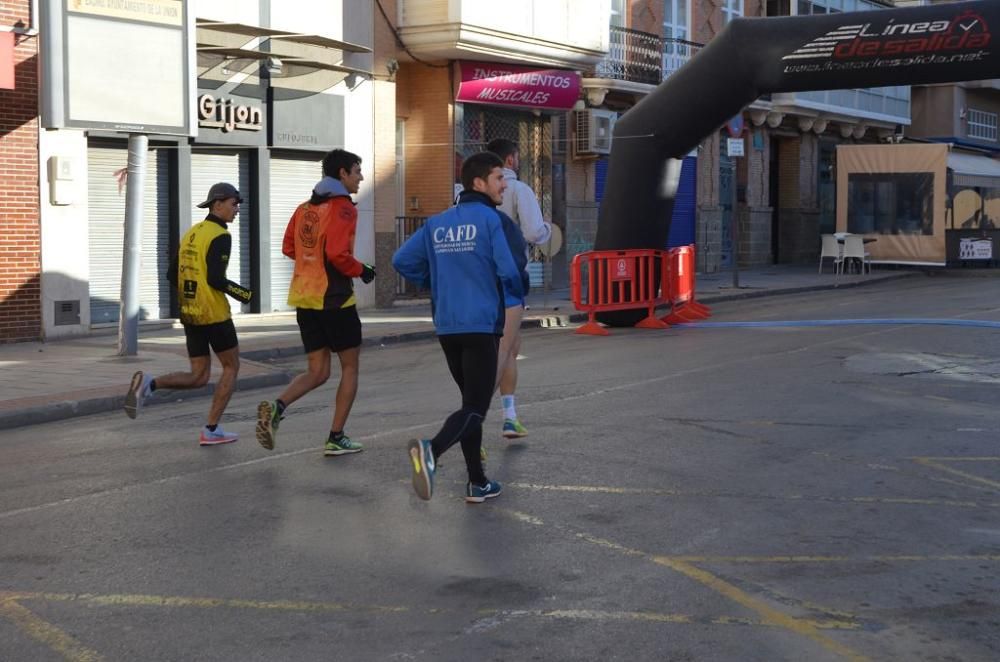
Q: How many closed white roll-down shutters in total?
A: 3